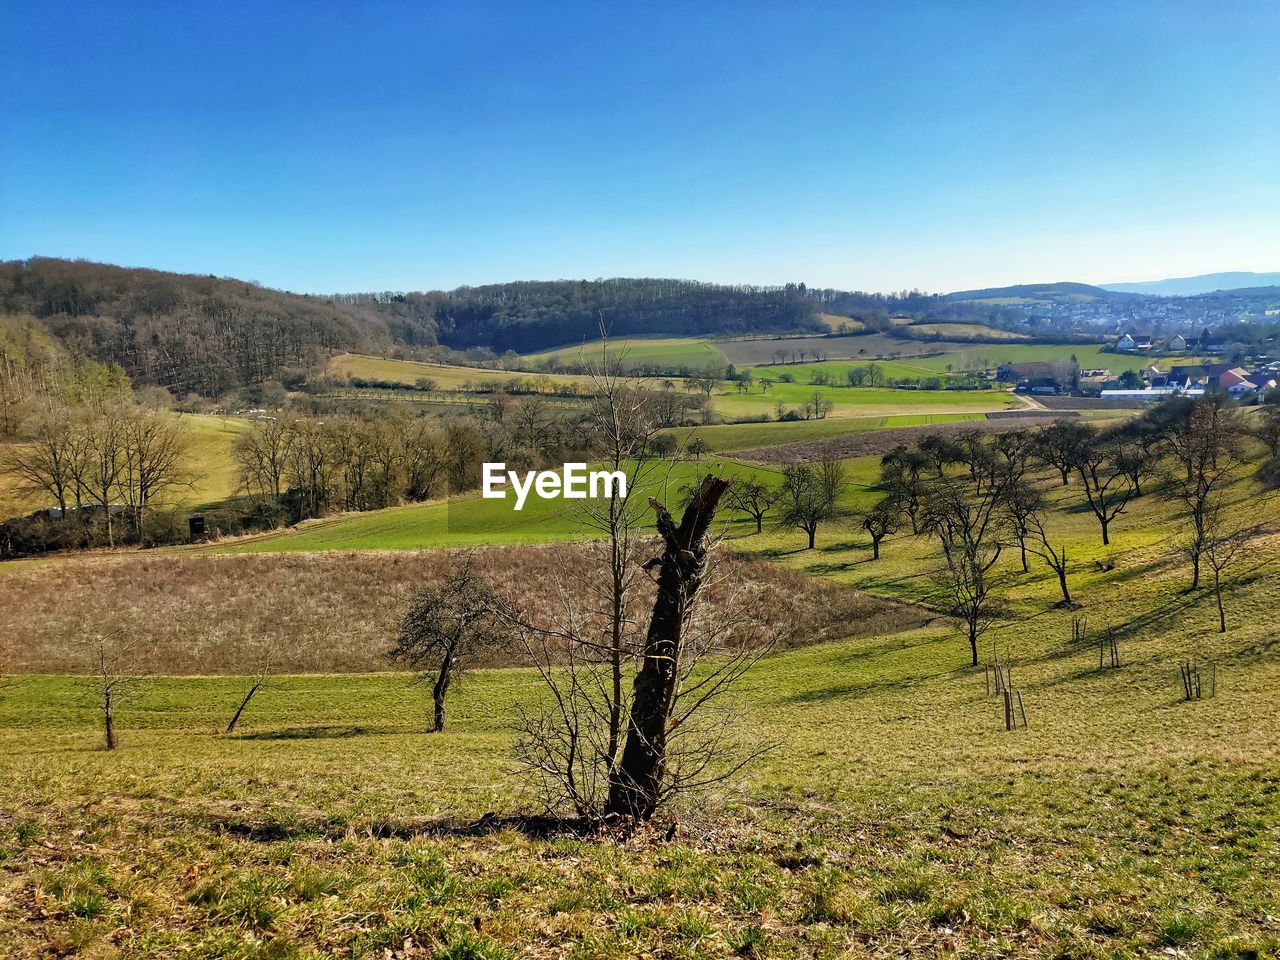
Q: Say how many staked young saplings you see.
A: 5